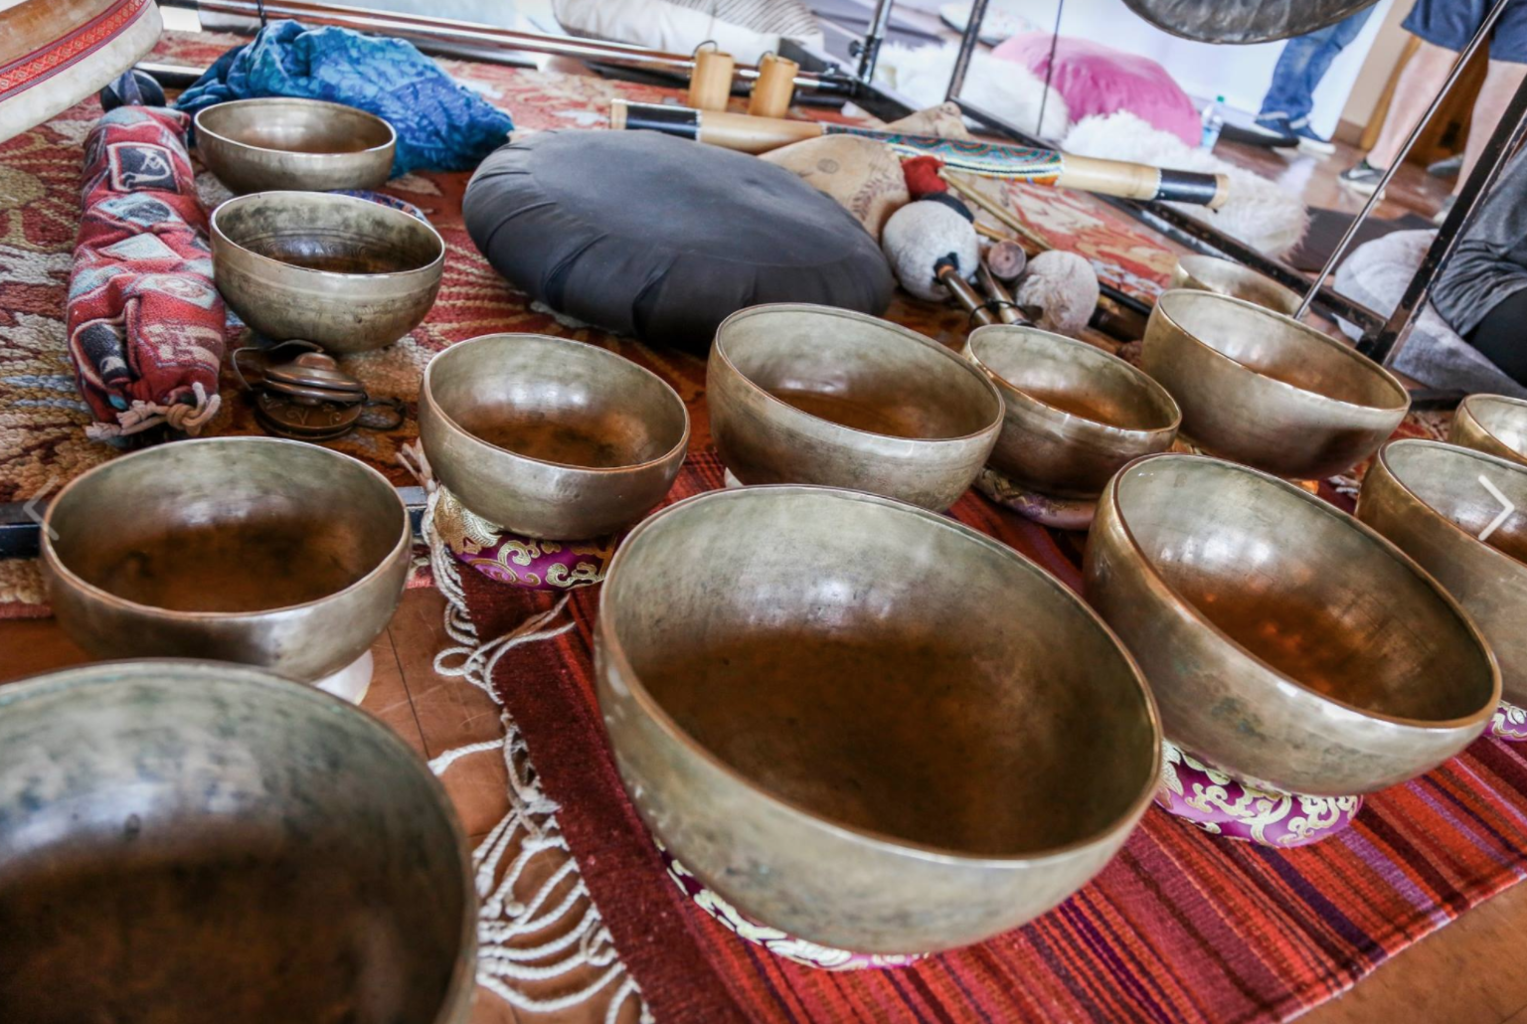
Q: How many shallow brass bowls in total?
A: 13